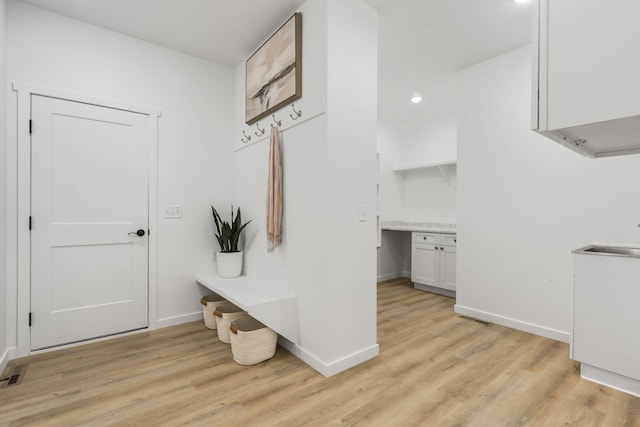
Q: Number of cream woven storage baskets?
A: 3